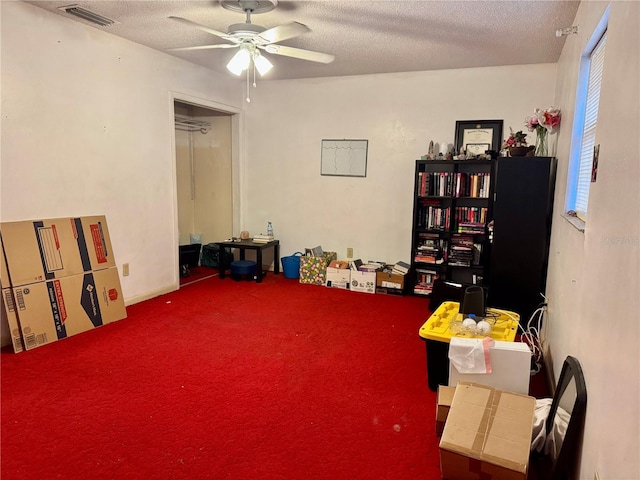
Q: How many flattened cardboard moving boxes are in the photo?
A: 2